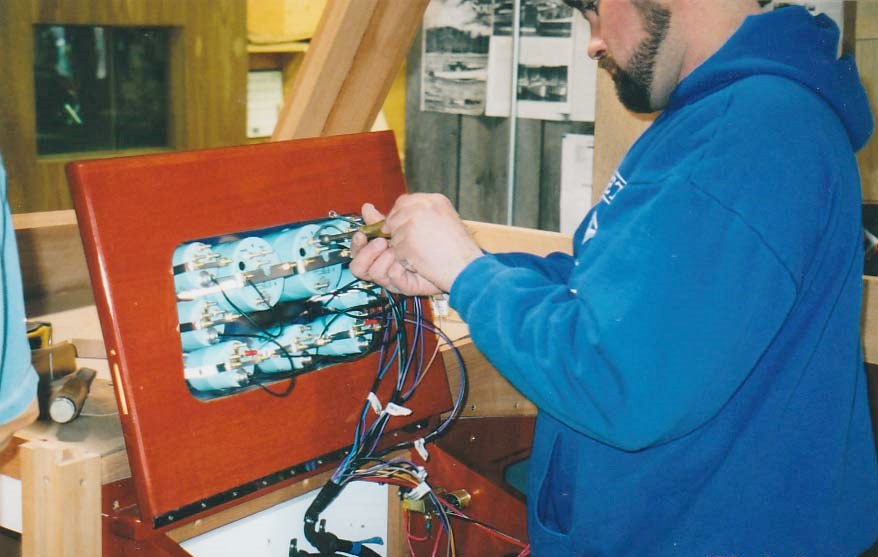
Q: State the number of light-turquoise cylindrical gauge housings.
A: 9